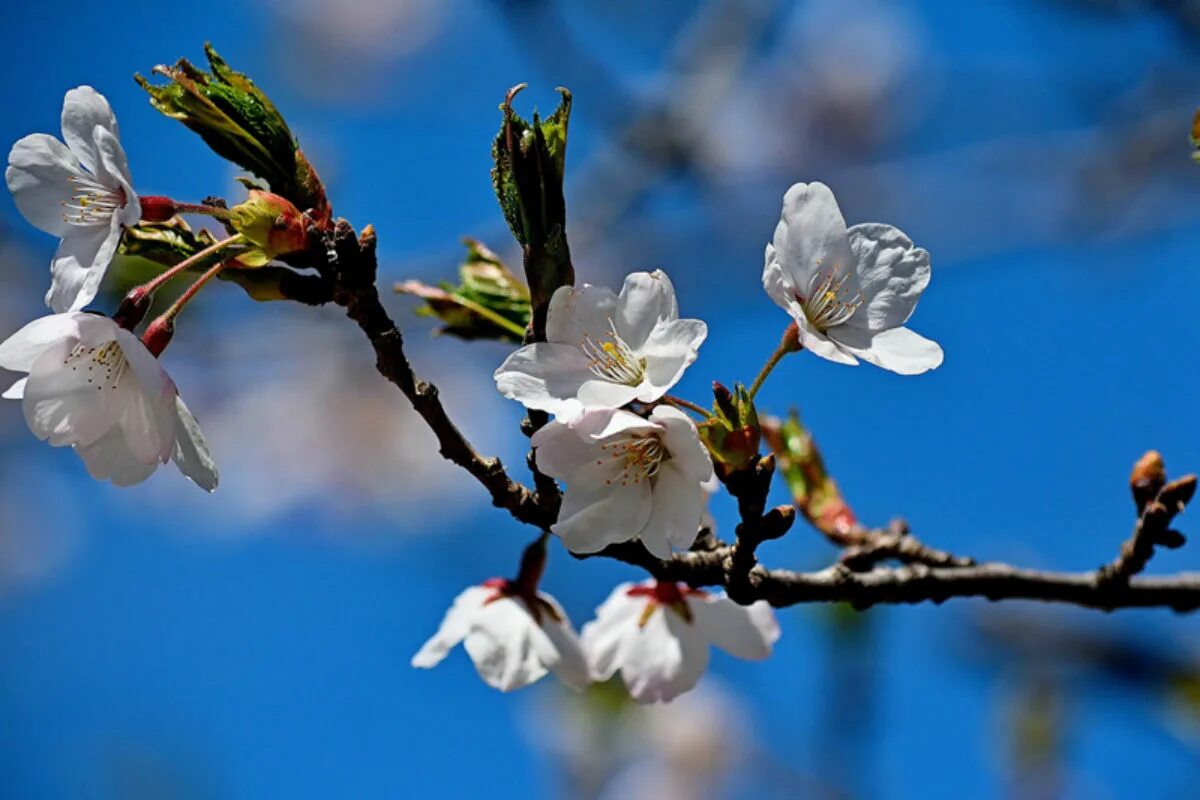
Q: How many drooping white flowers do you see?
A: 2